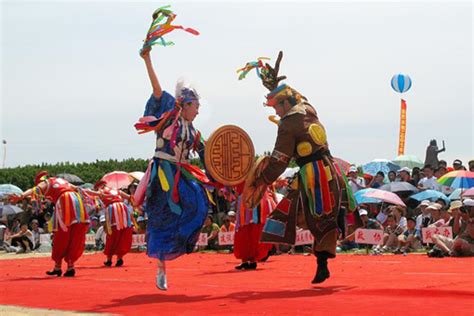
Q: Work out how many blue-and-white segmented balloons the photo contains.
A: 1